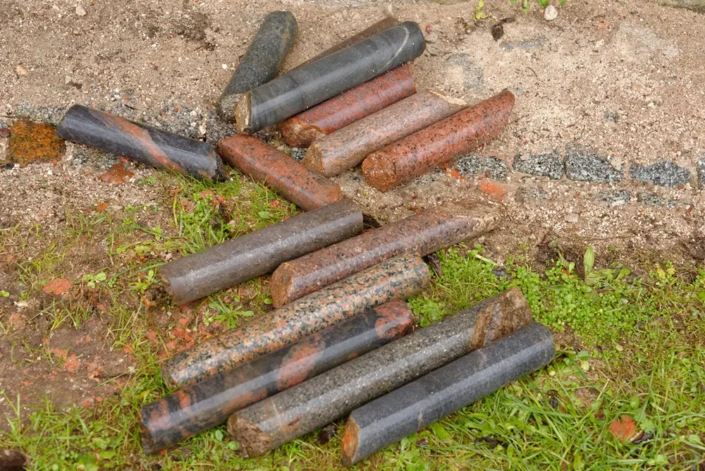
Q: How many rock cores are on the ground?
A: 14